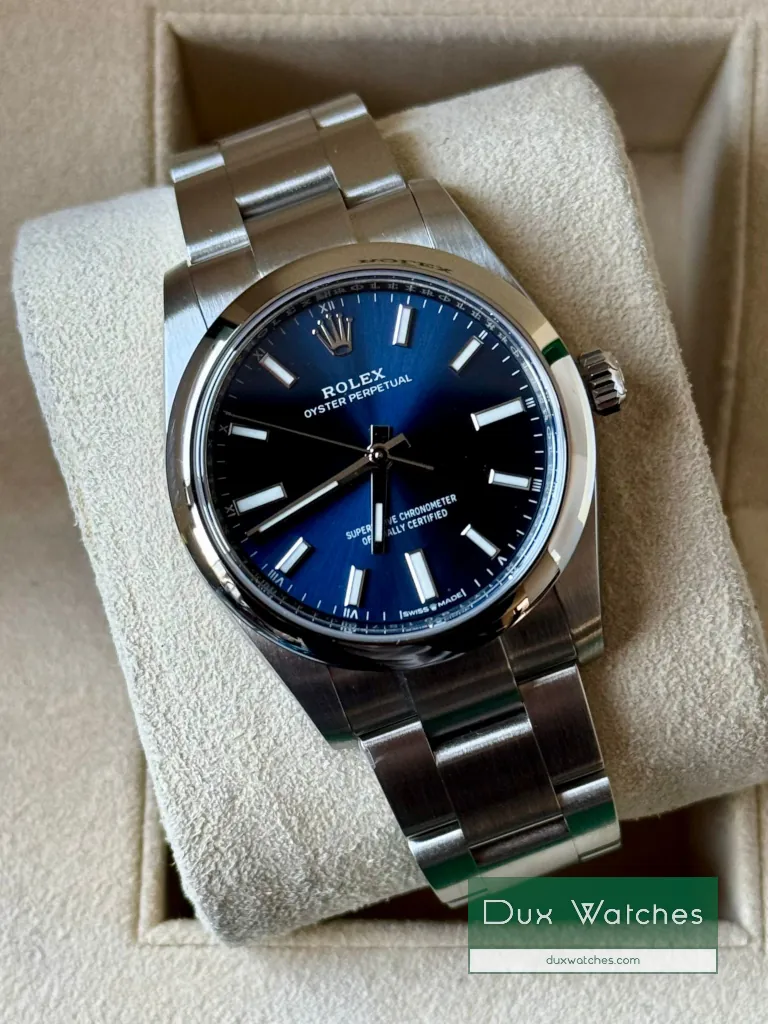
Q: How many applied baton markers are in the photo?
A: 11